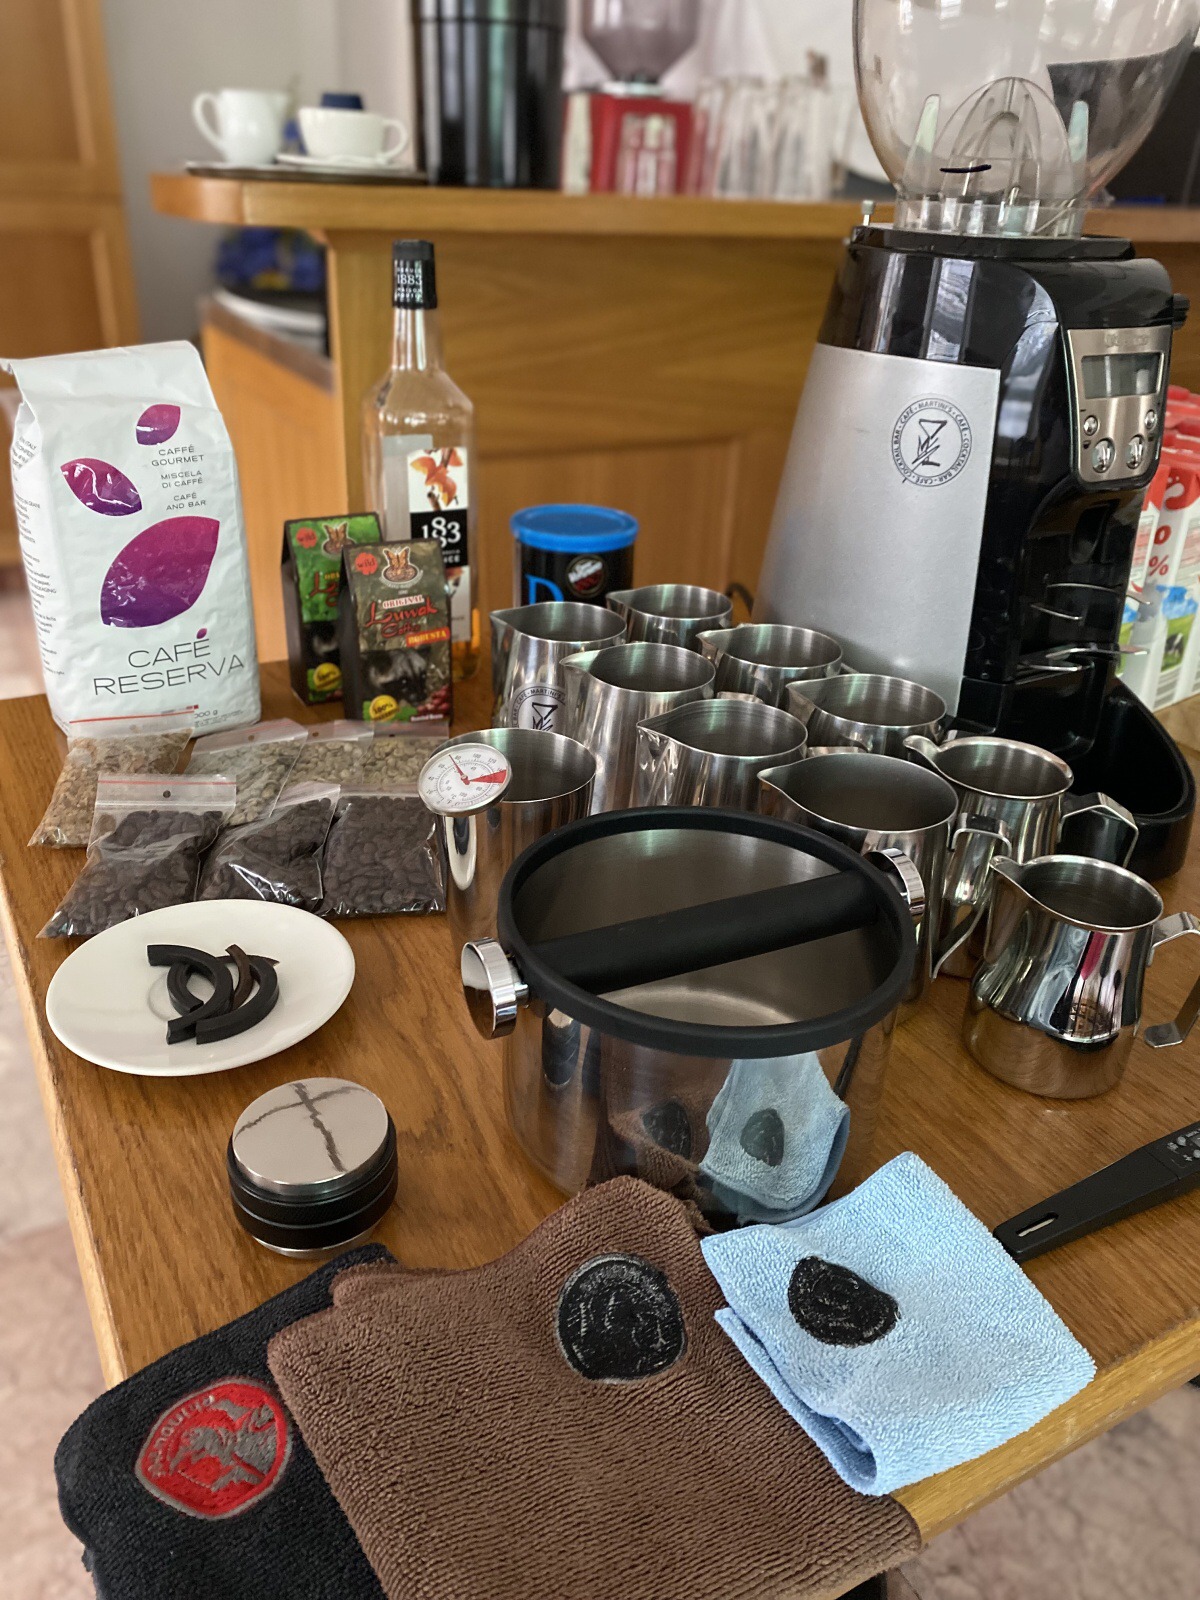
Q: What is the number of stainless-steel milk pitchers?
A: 10